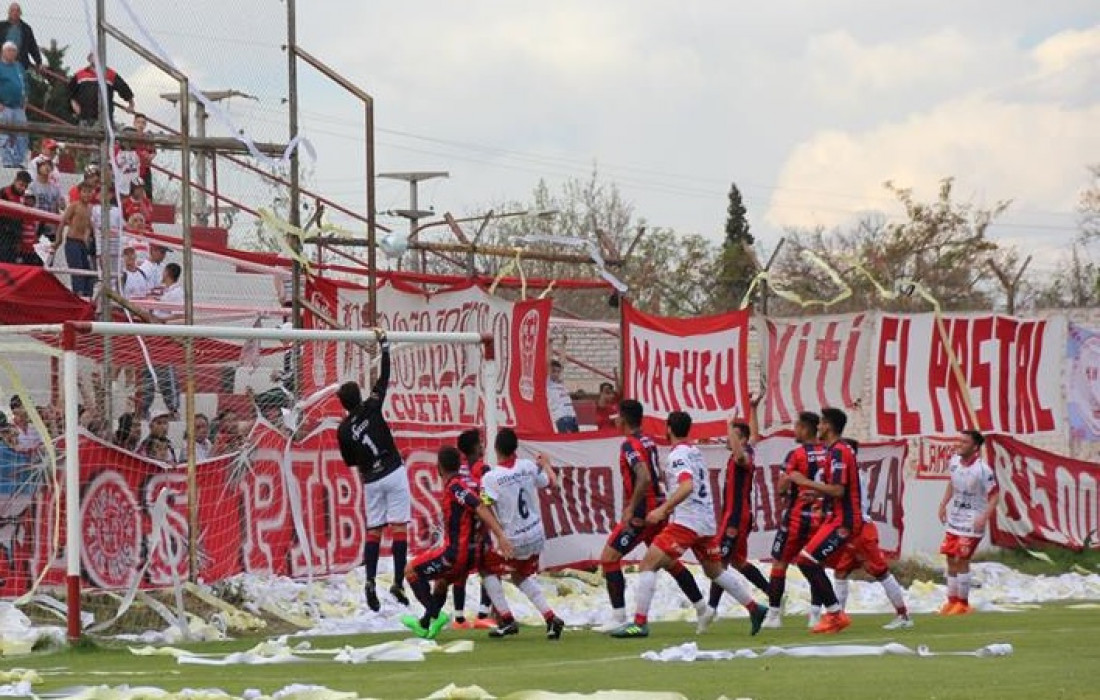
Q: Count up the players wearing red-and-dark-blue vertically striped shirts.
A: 6